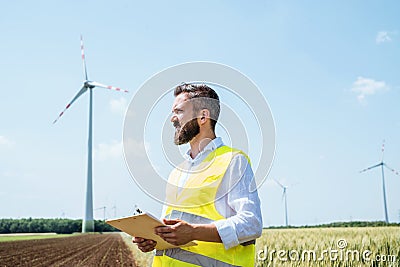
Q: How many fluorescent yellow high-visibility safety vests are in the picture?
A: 1